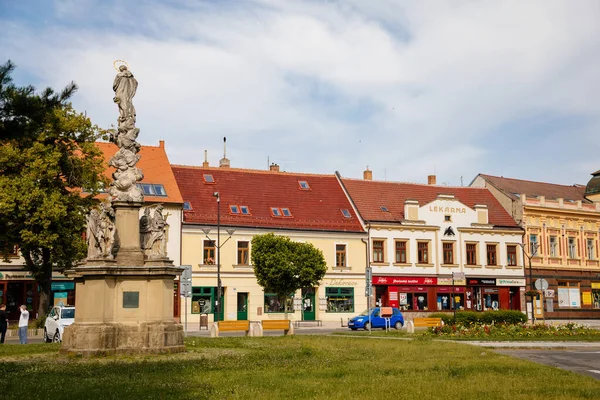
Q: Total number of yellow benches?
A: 3